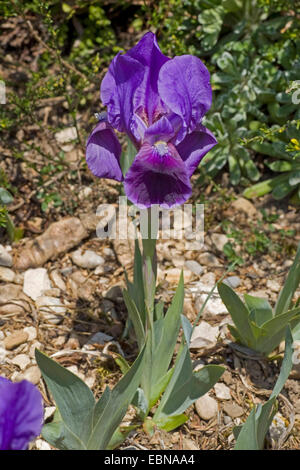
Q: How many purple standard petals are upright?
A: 3